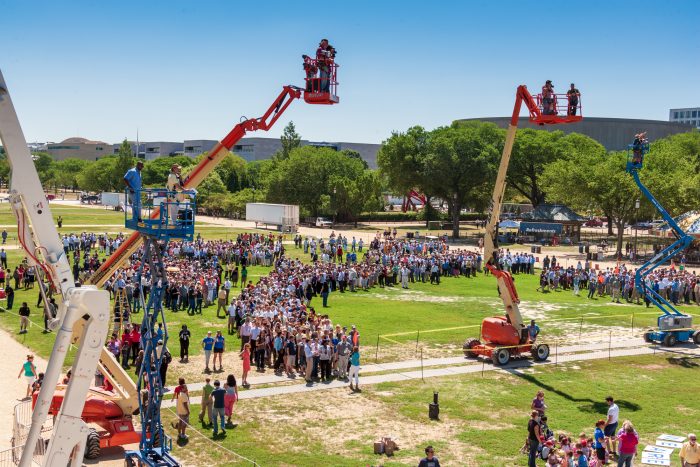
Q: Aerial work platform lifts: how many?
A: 5